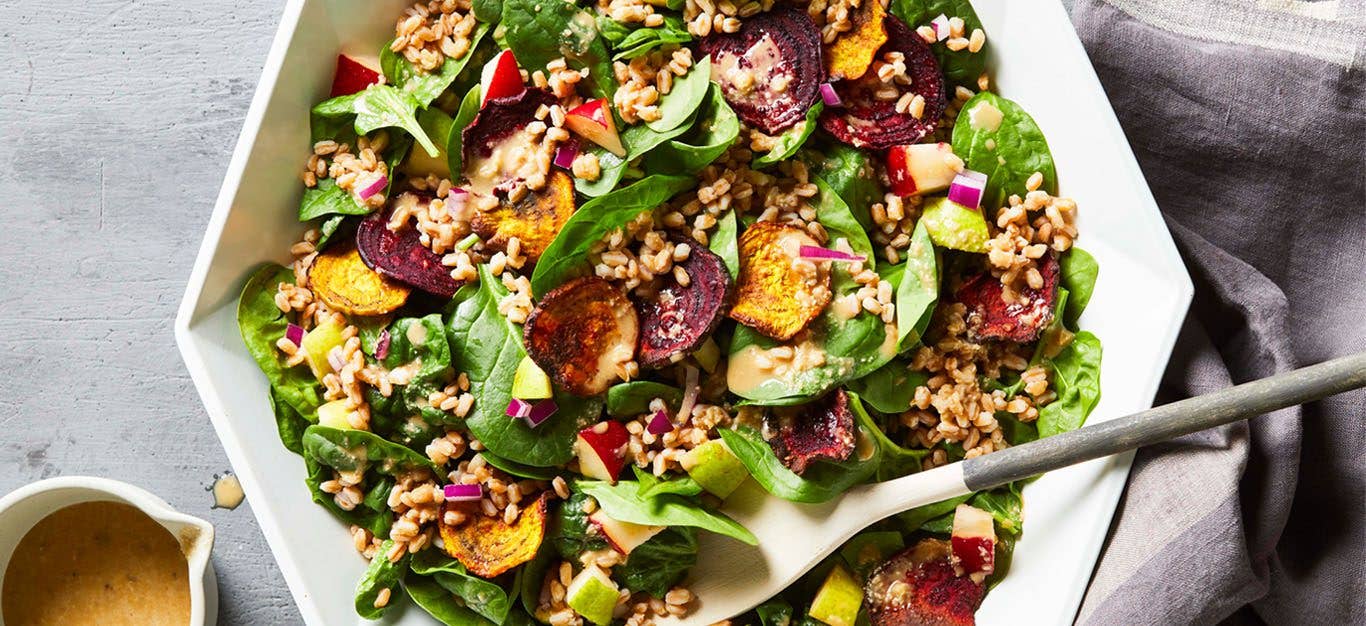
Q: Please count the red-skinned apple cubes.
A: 7